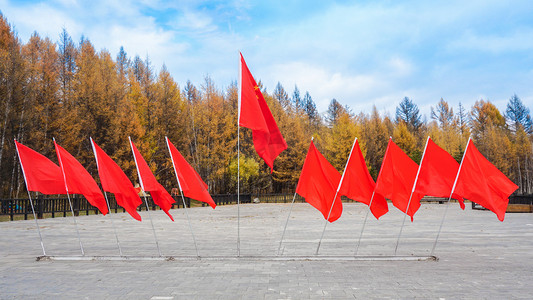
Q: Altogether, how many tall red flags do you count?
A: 1